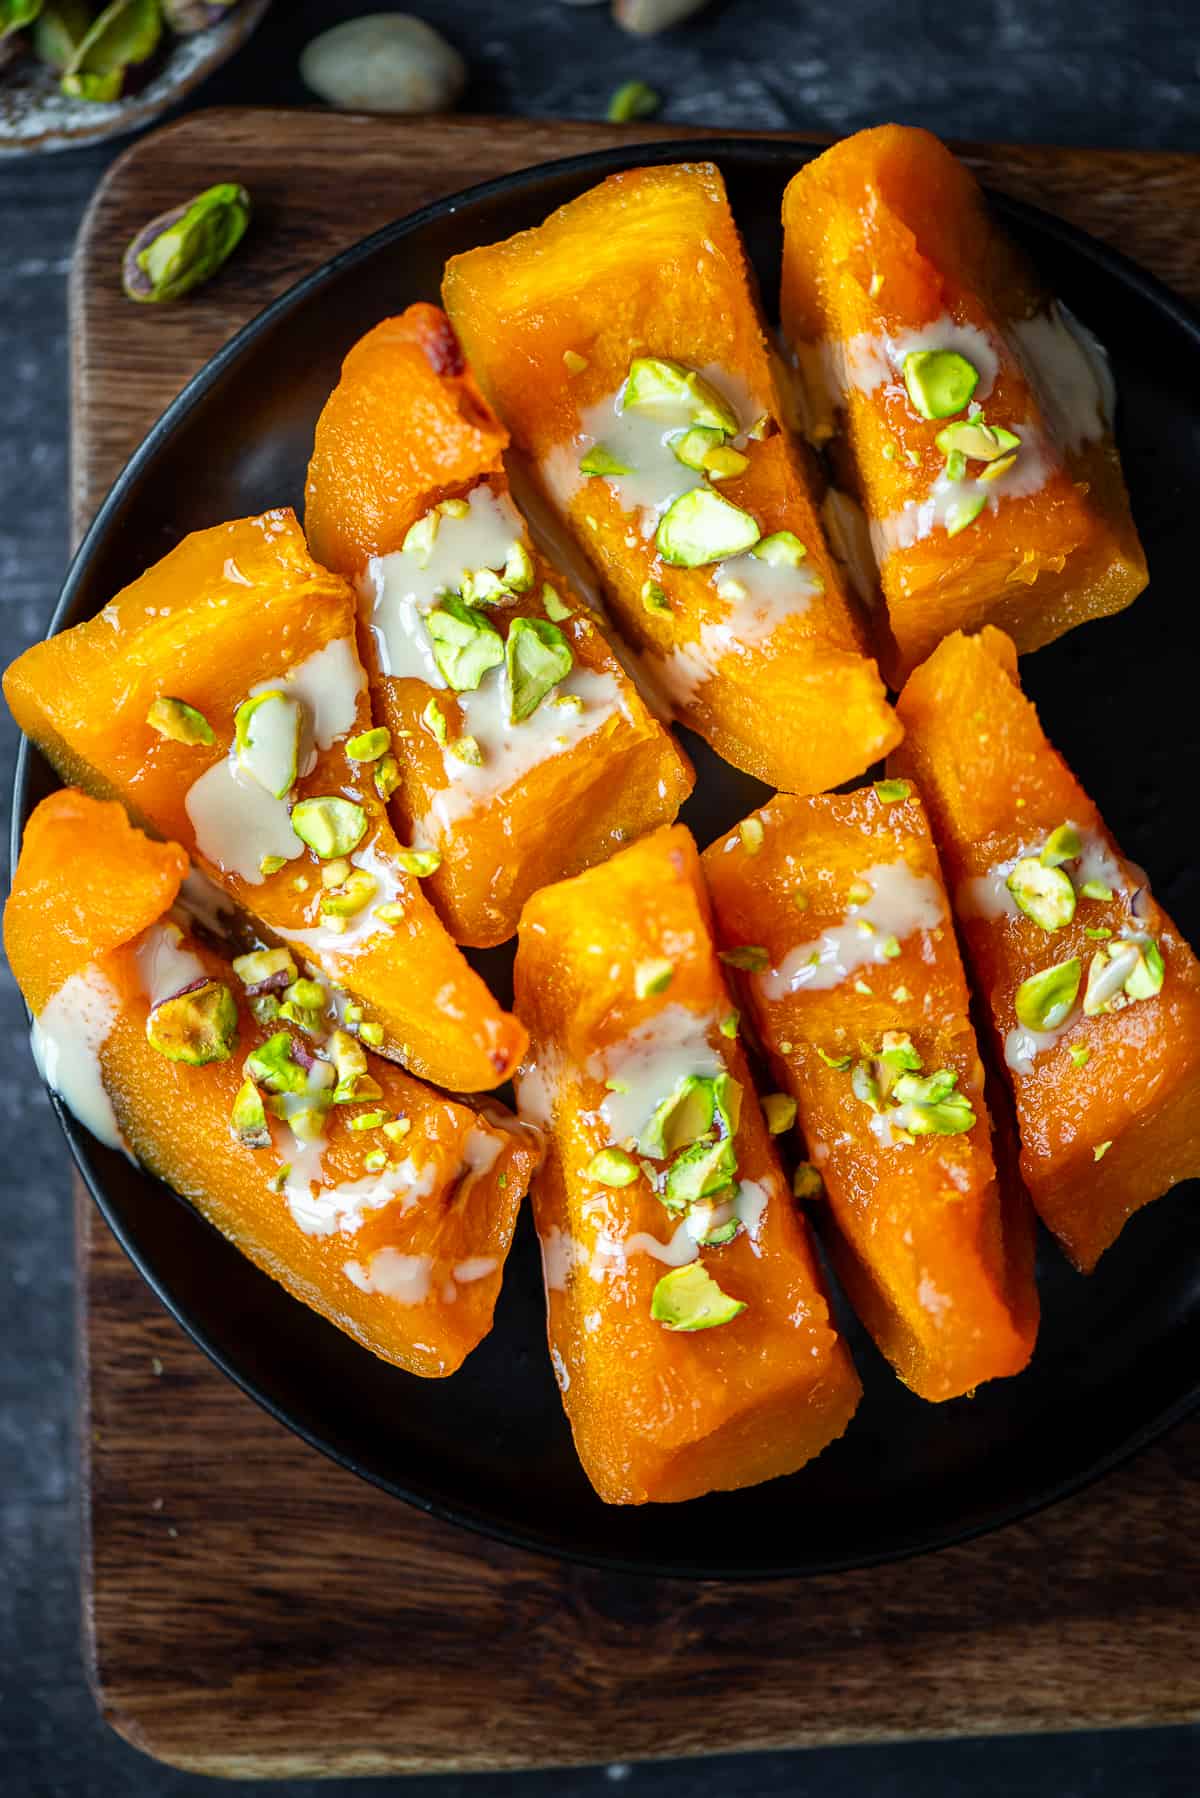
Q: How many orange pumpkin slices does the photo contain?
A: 8